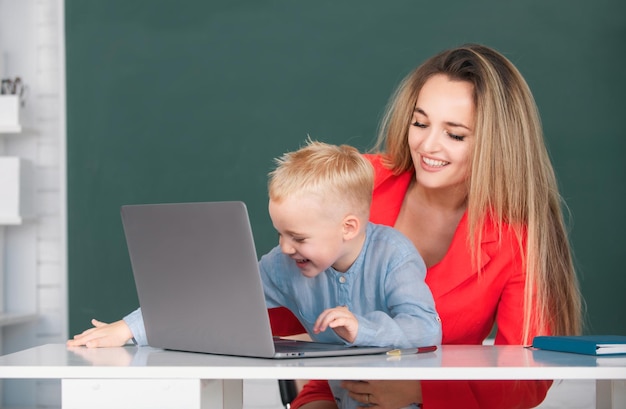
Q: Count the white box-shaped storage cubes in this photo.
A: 2